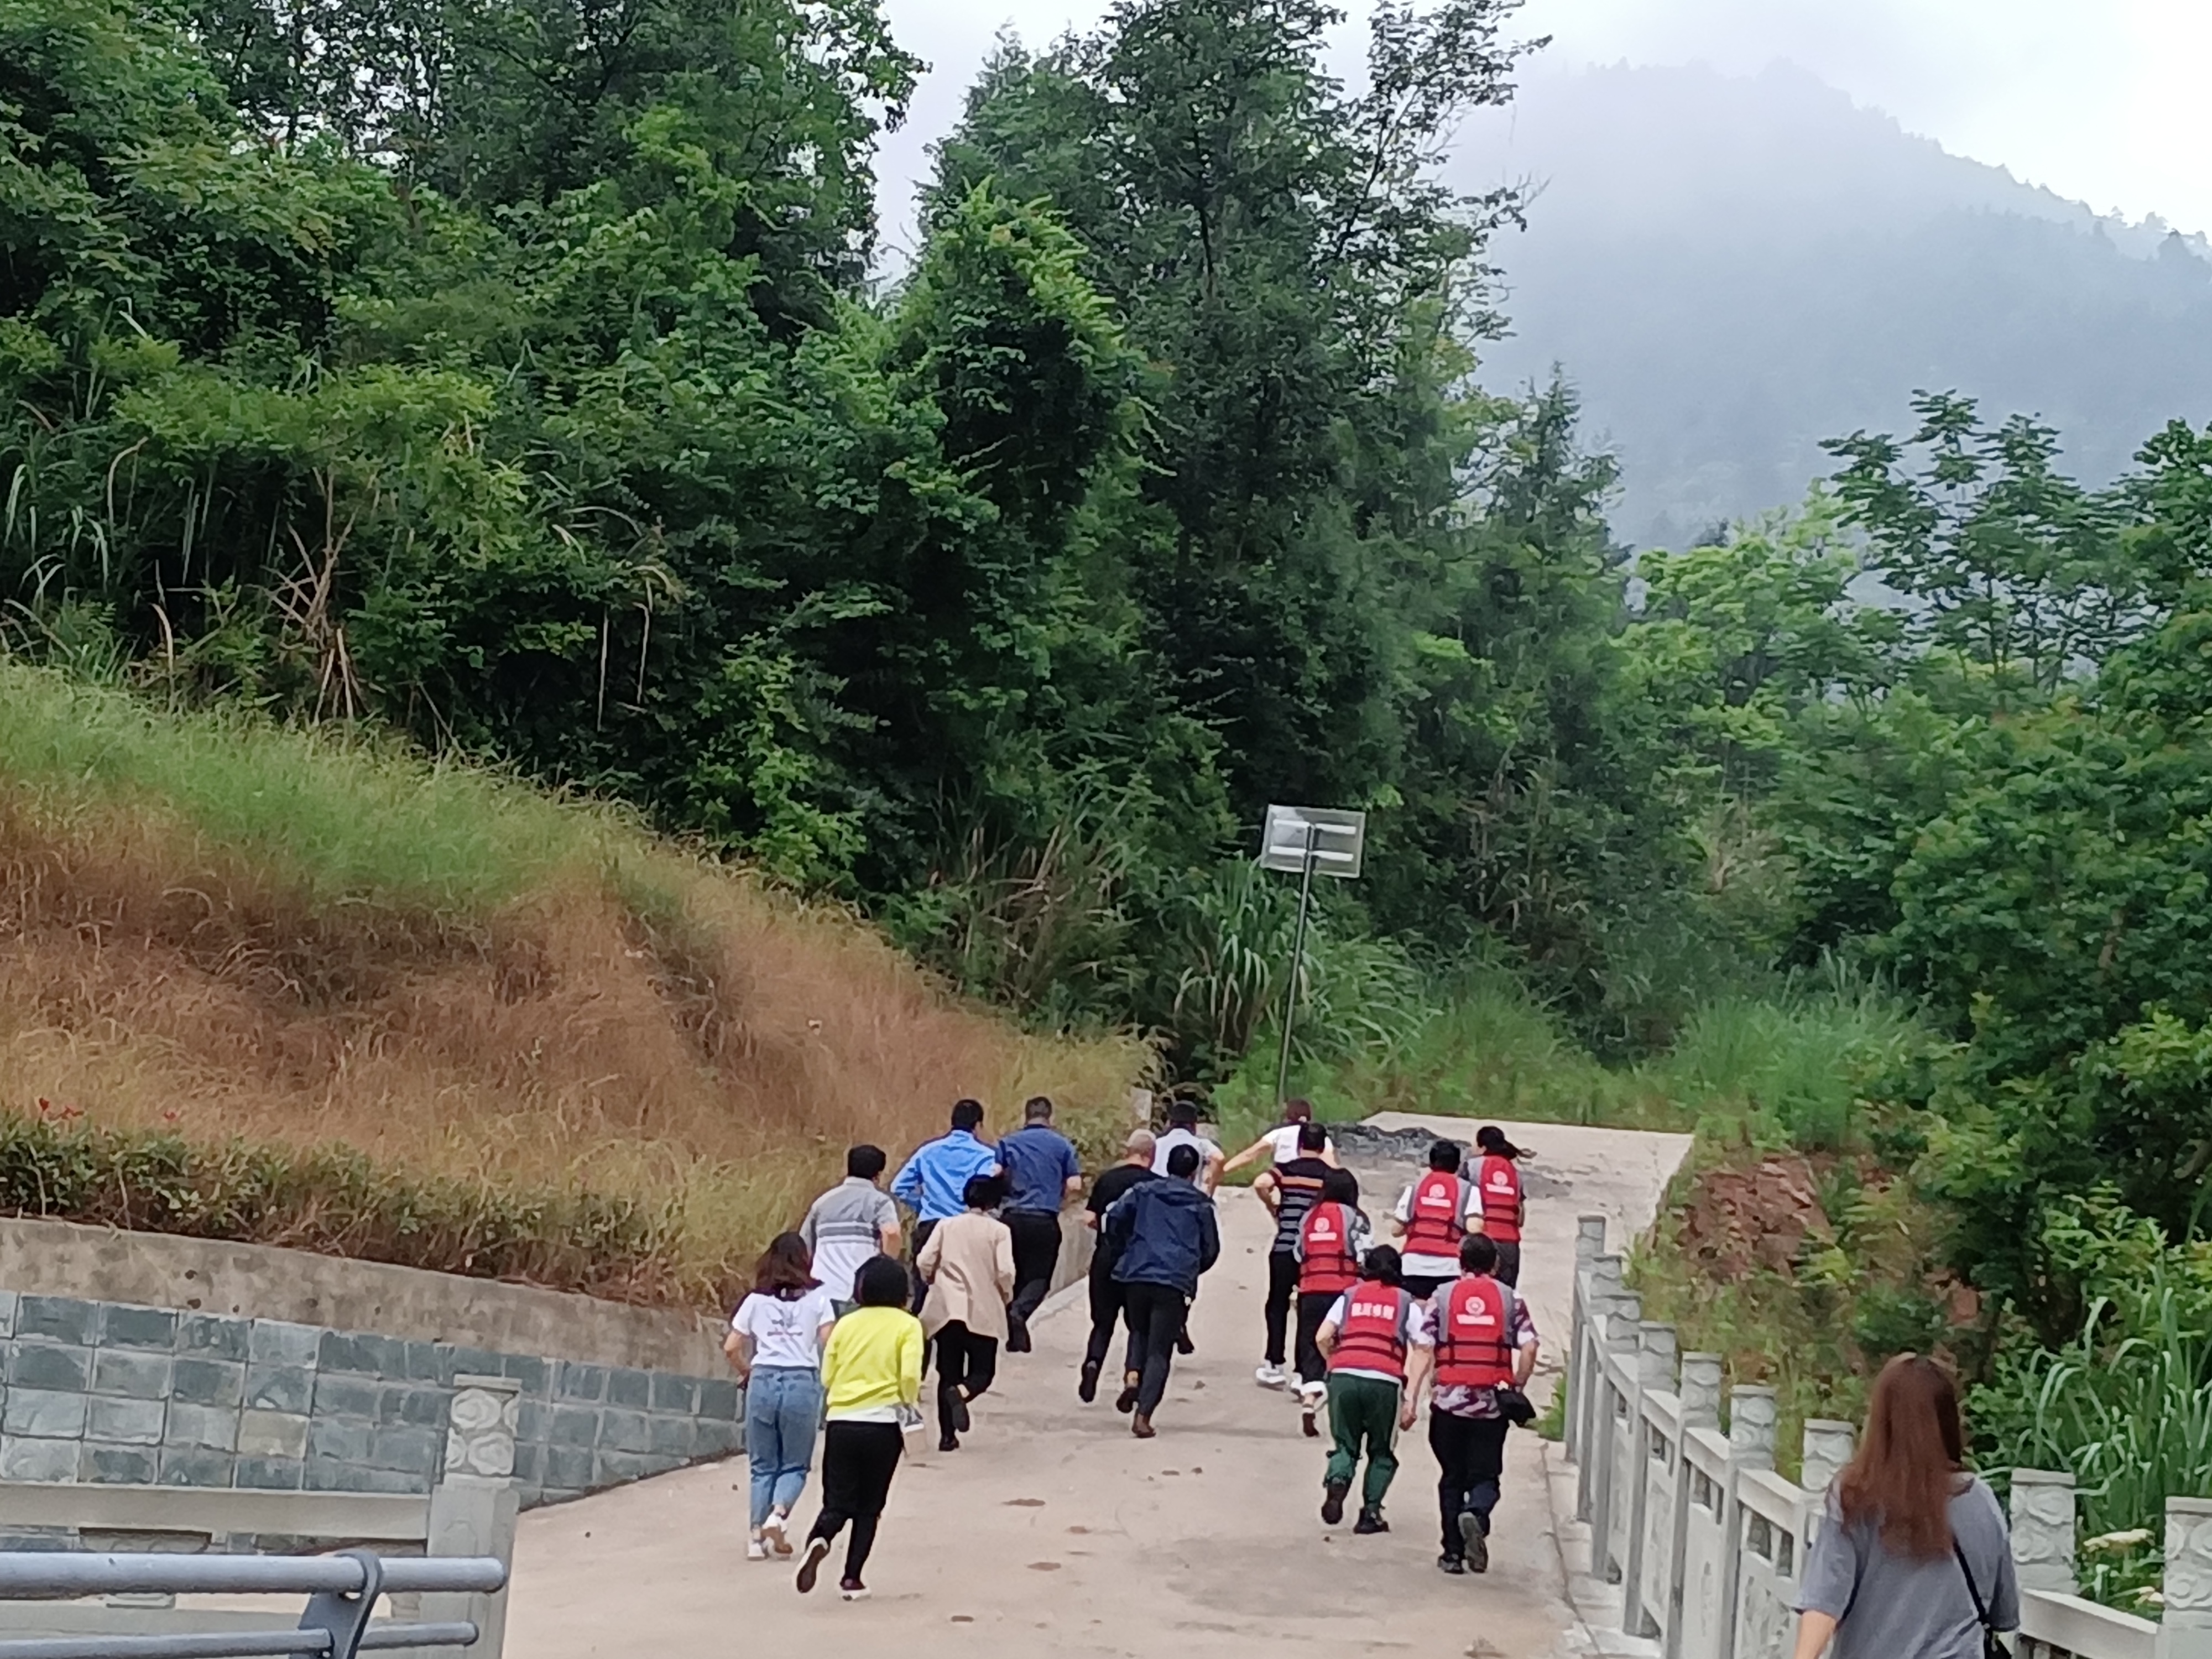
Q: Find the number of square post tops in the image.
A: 10